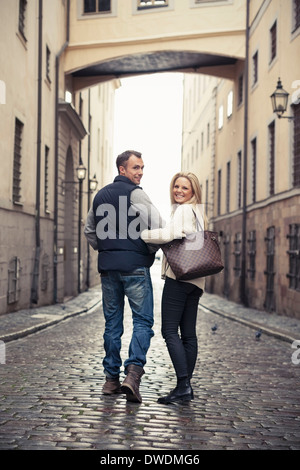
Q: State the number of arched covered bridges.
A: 1